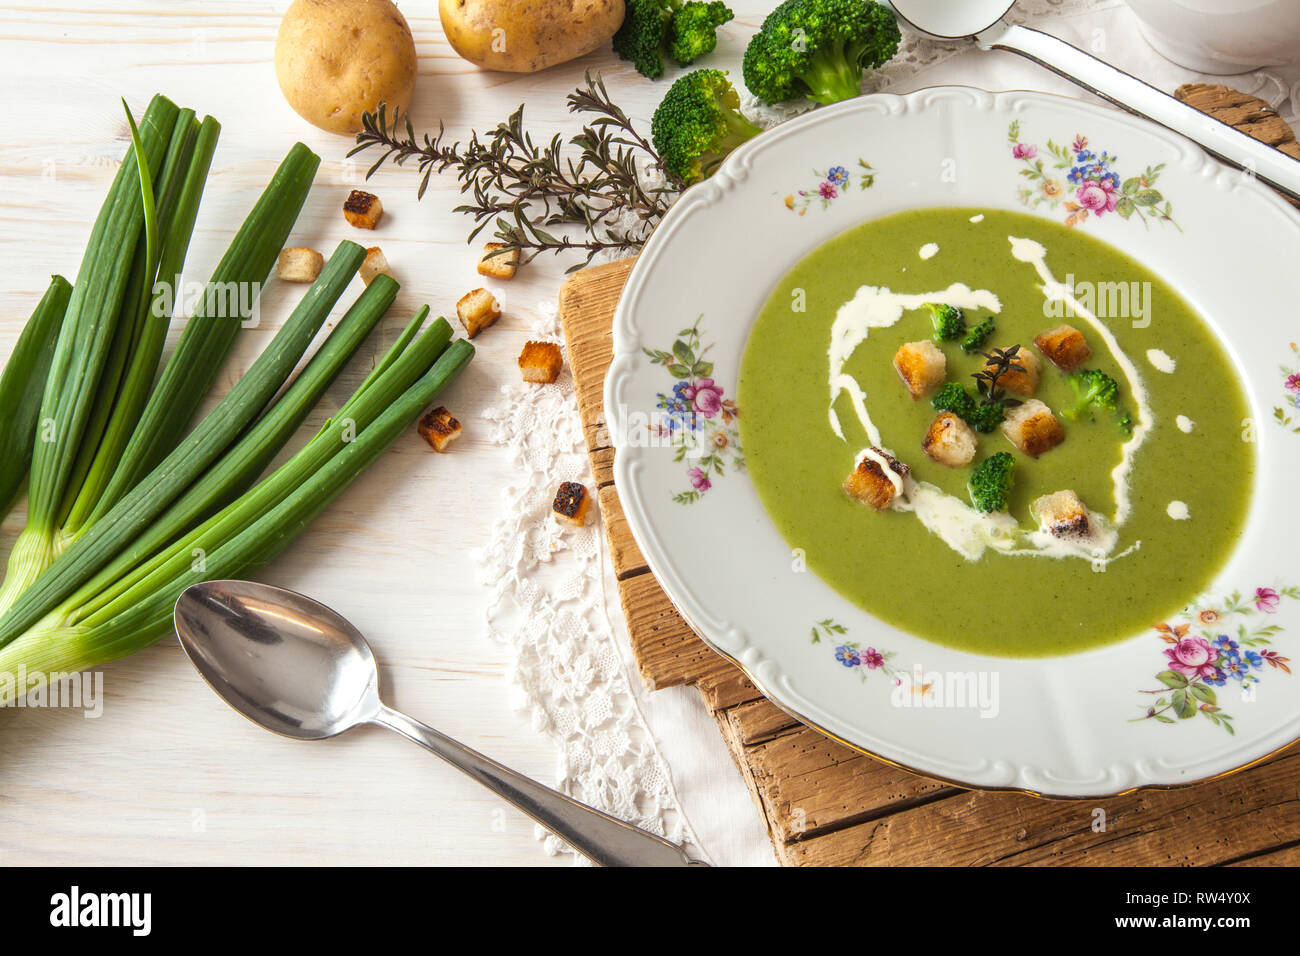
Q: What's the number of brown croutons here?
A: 15